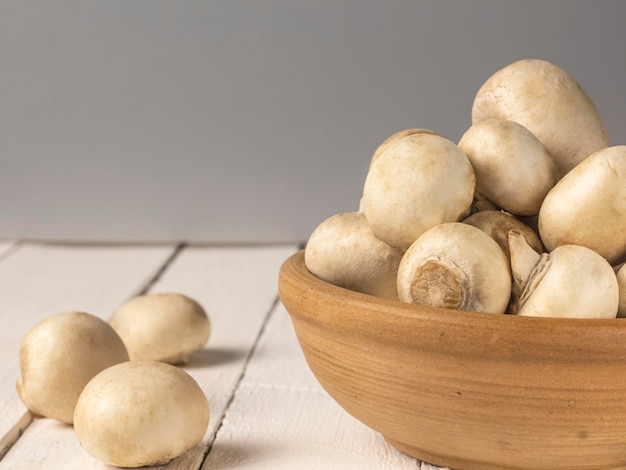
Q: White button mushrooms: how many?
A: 13